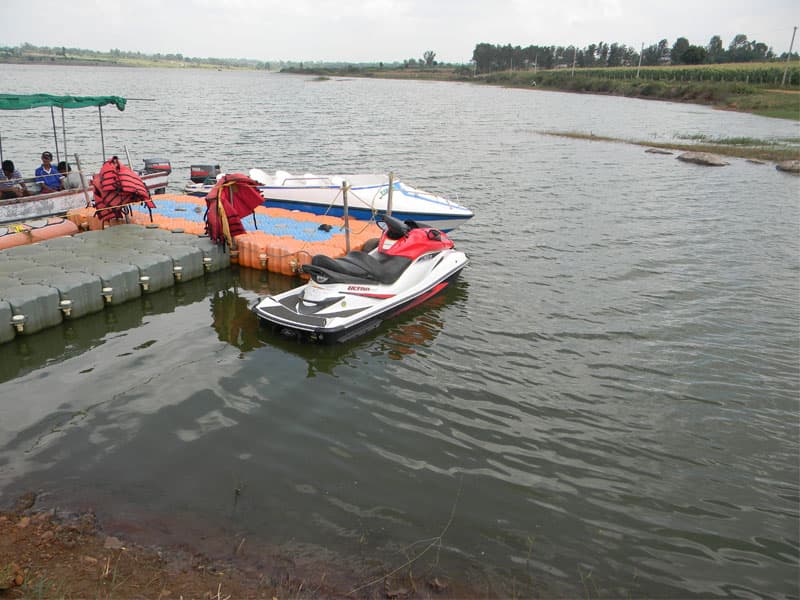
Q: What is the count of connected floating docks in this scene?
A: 2